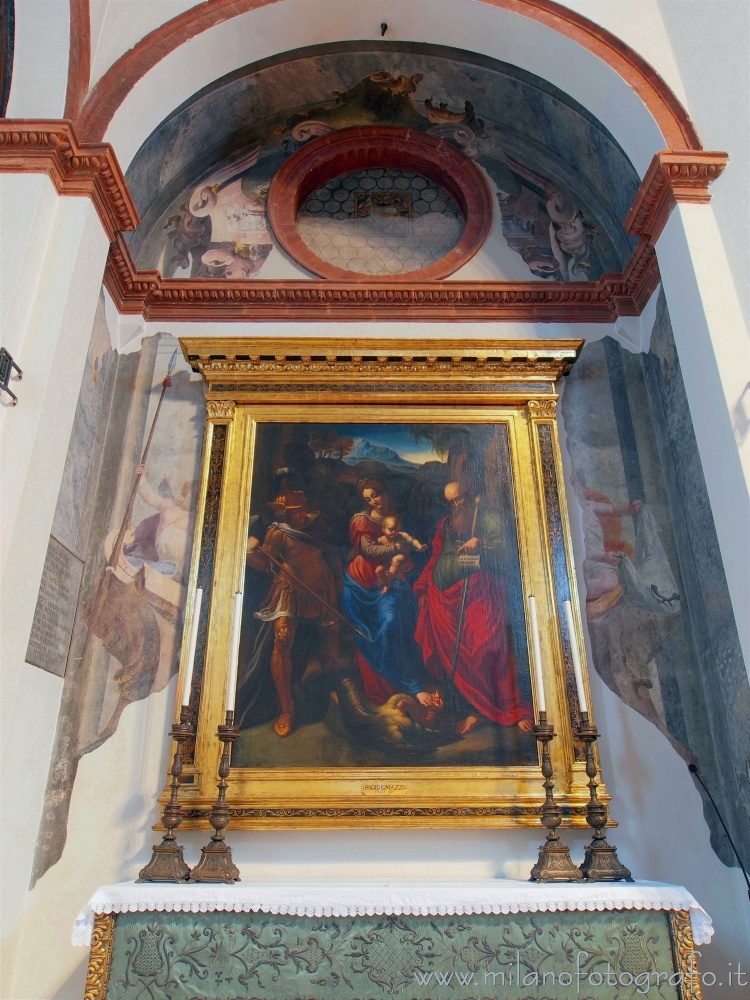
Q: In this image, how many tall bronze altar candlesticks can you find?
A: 4